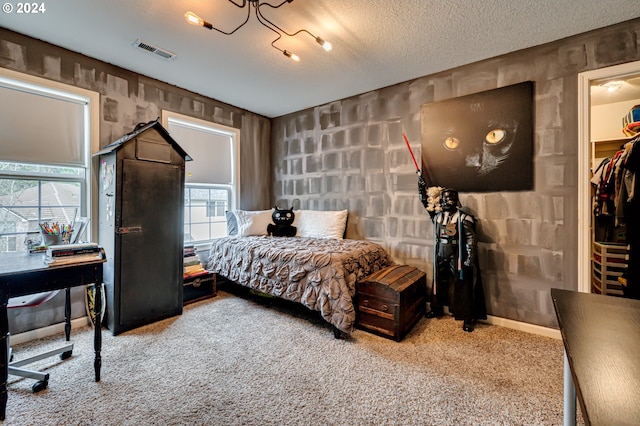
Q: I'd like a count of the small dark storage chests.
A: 2